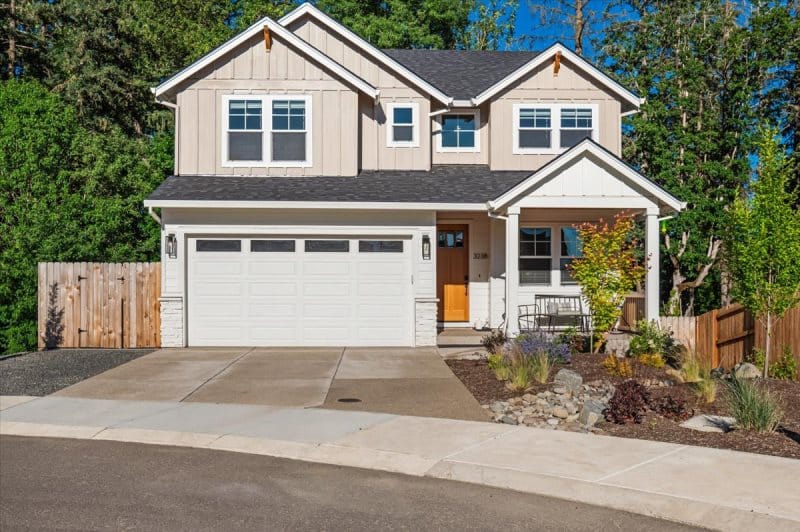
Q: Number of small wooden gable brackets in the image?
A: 2